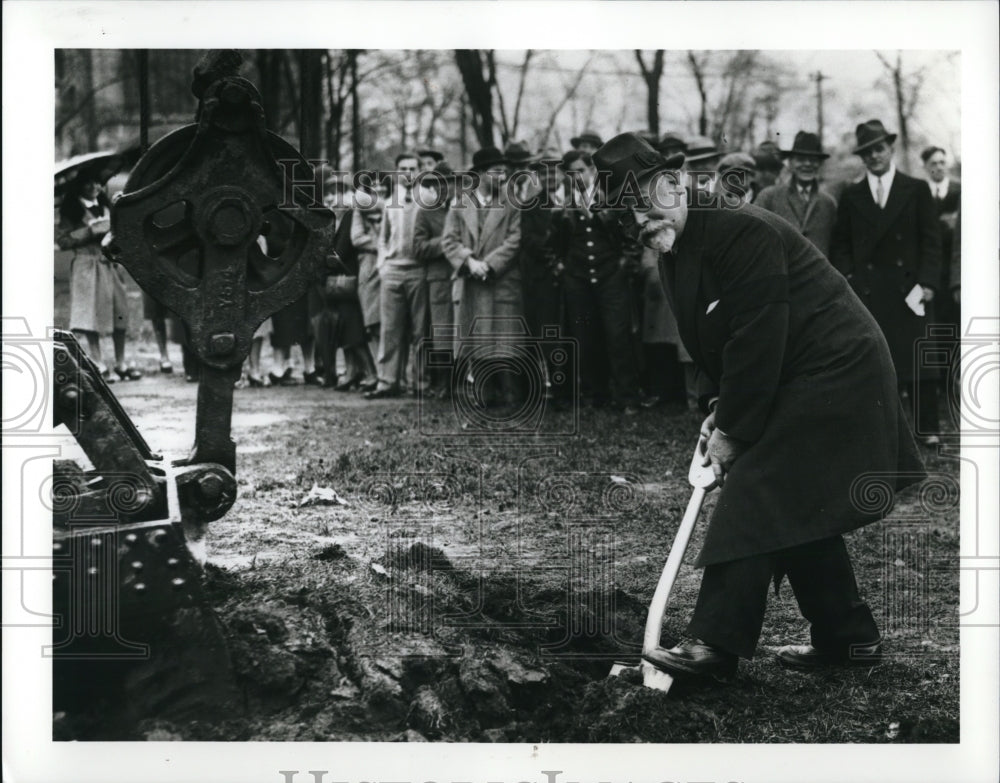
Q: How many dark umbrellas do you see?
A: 1